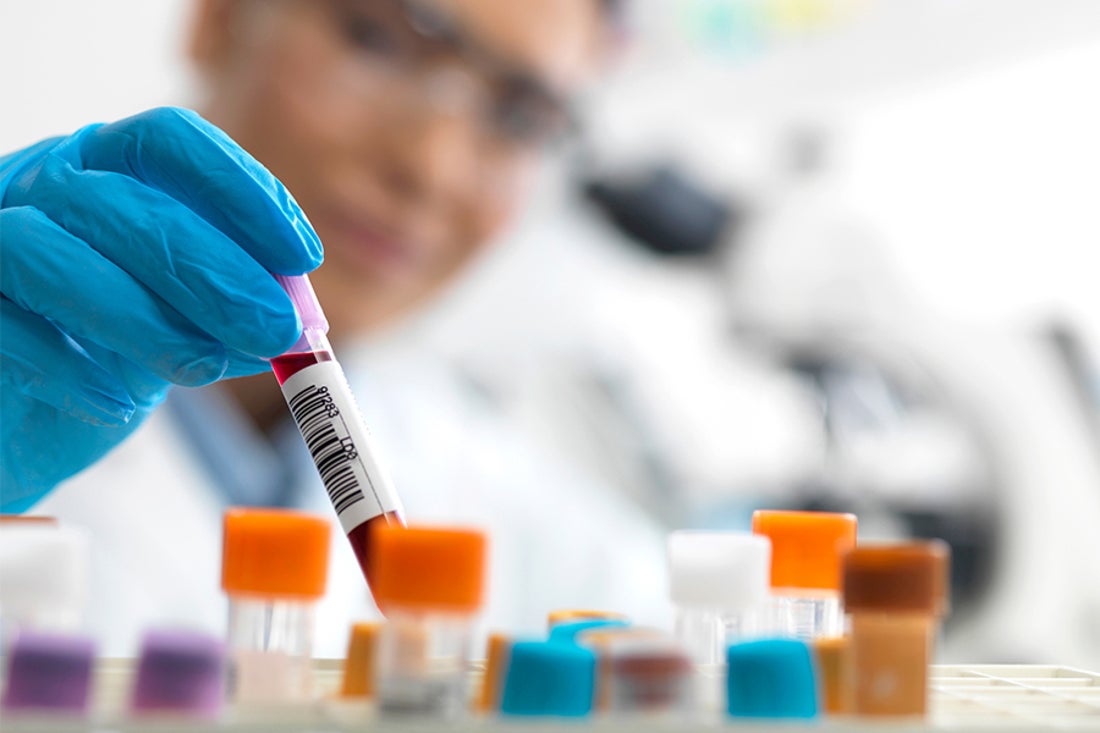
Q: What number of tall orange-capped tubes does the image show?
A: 3